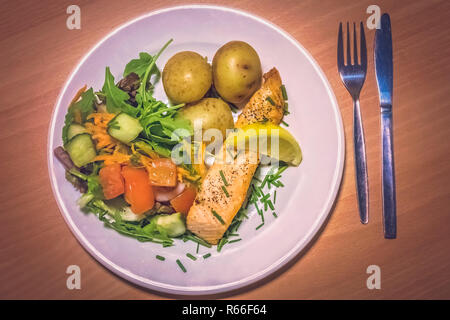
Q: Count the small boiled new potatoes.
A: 3